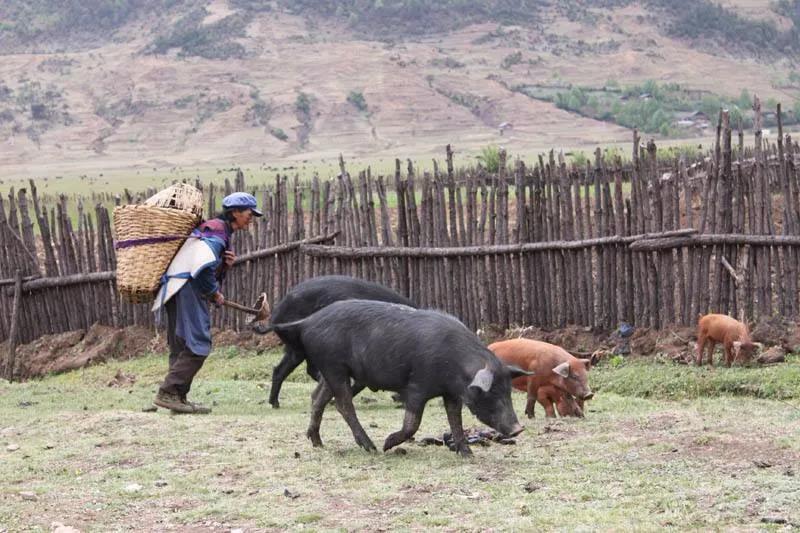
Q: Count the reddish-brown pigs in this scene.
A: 3